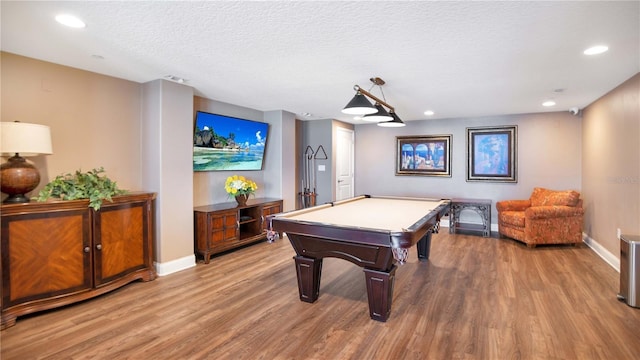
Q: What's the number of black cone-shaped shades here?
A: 3